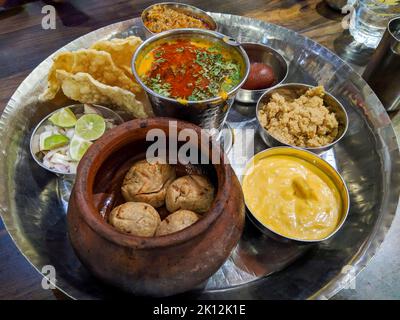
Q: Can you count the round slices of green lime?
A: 2